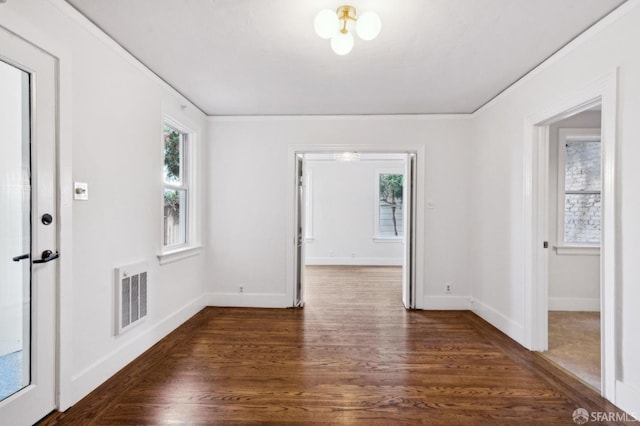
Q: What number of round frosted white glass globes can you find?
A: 3